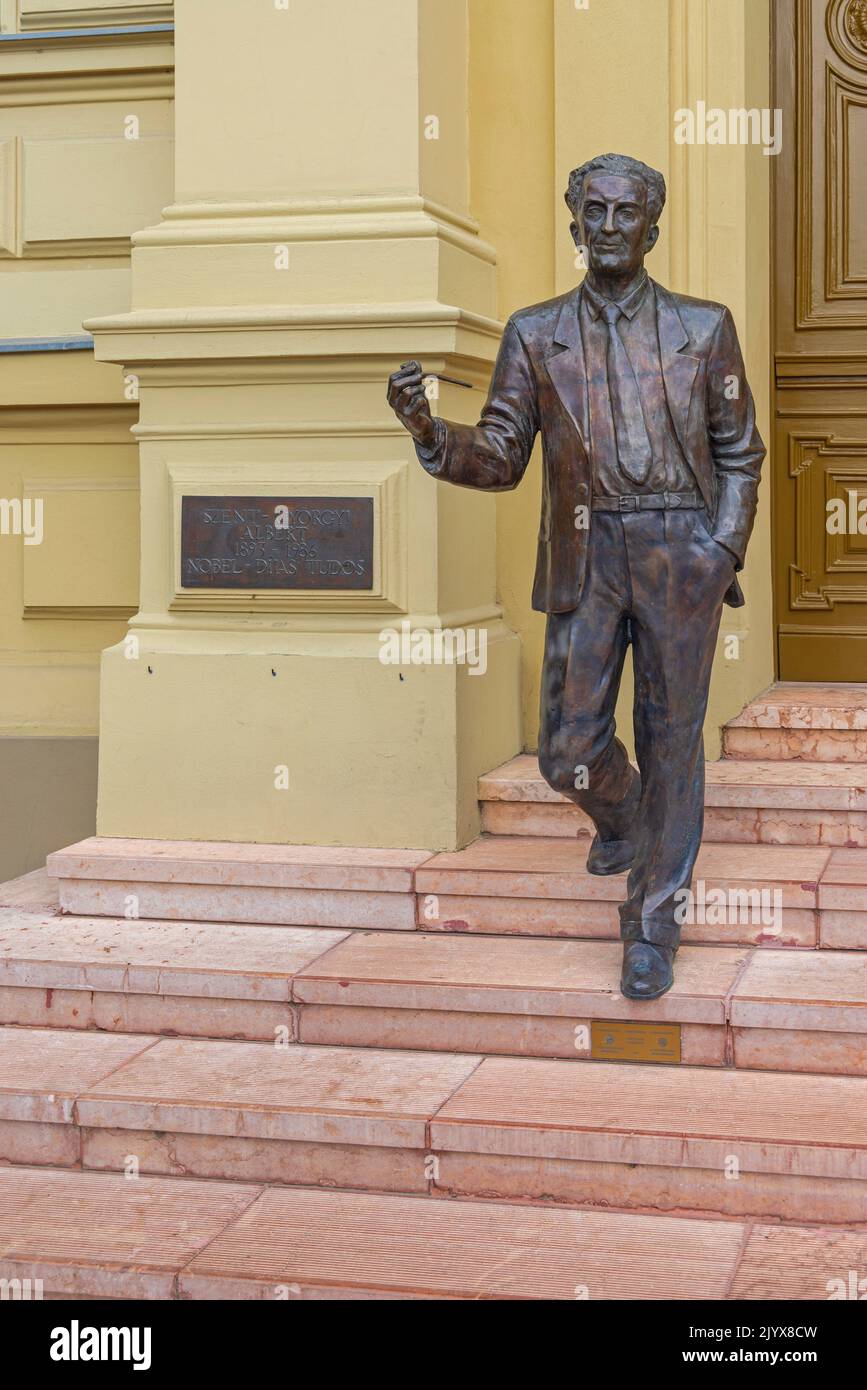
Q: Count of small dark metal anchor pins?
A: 3